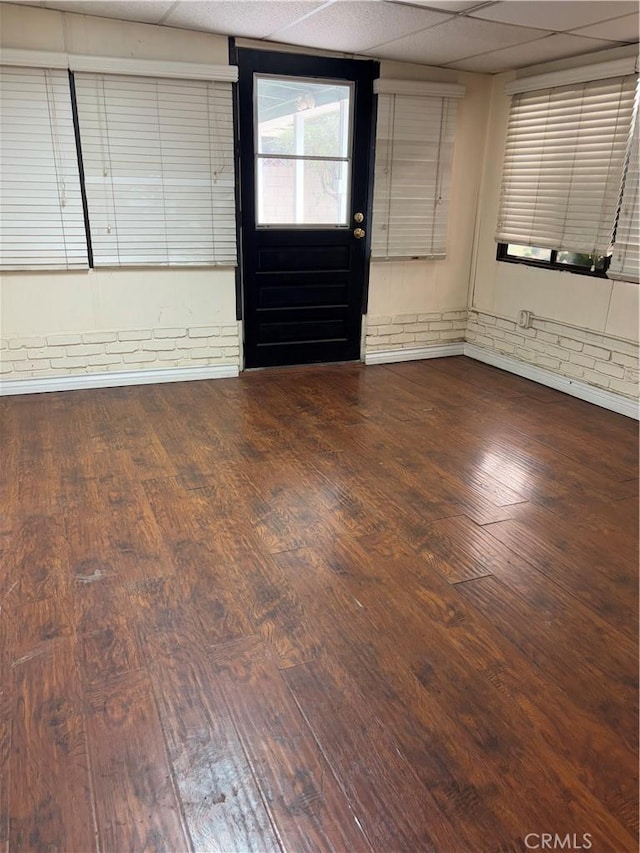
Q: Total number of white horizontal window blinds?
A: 5